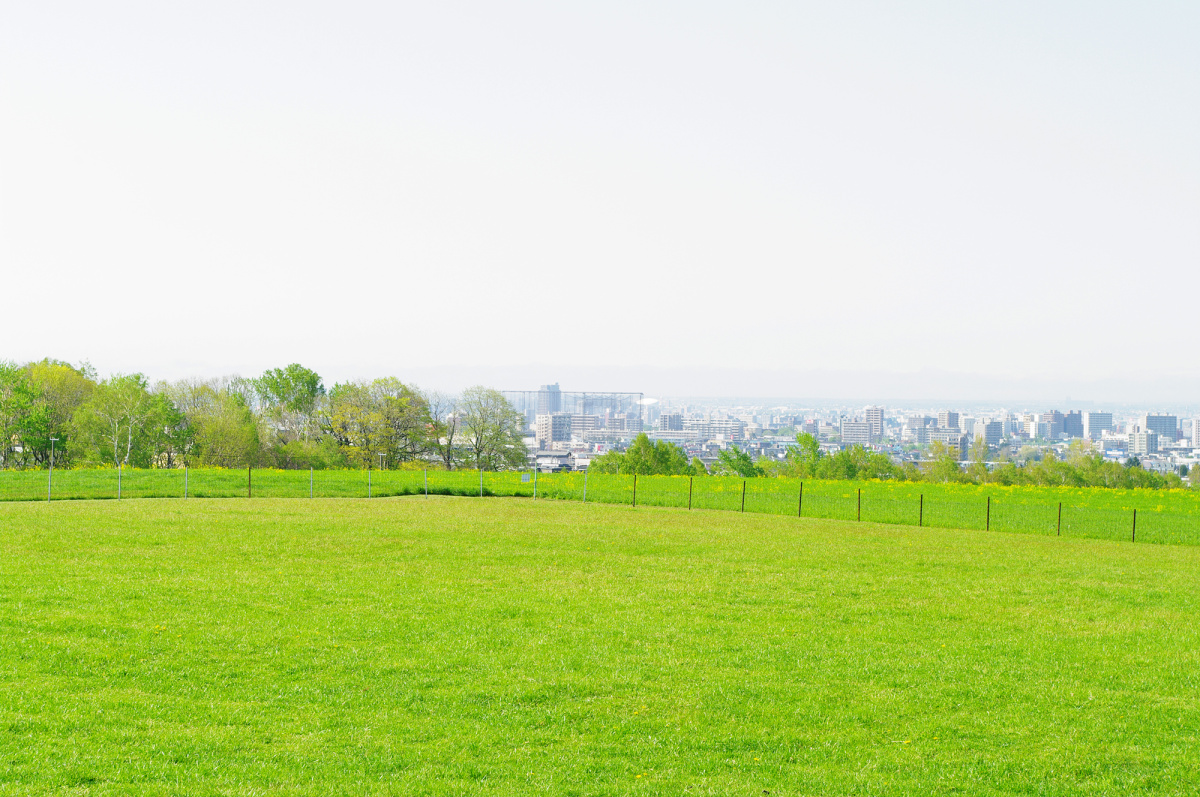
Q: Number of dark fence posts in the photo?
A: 10